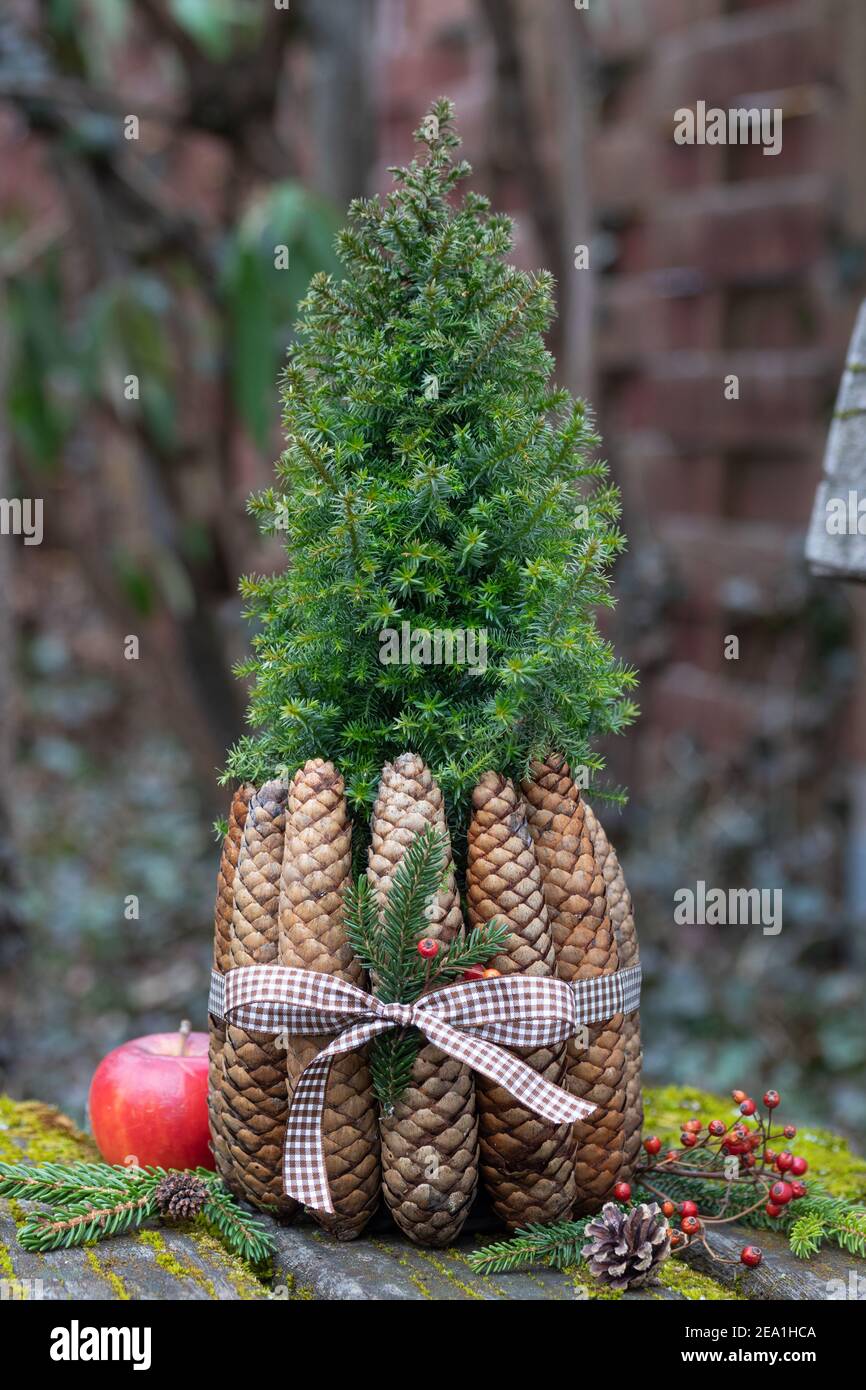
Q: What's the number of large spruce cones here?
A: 7